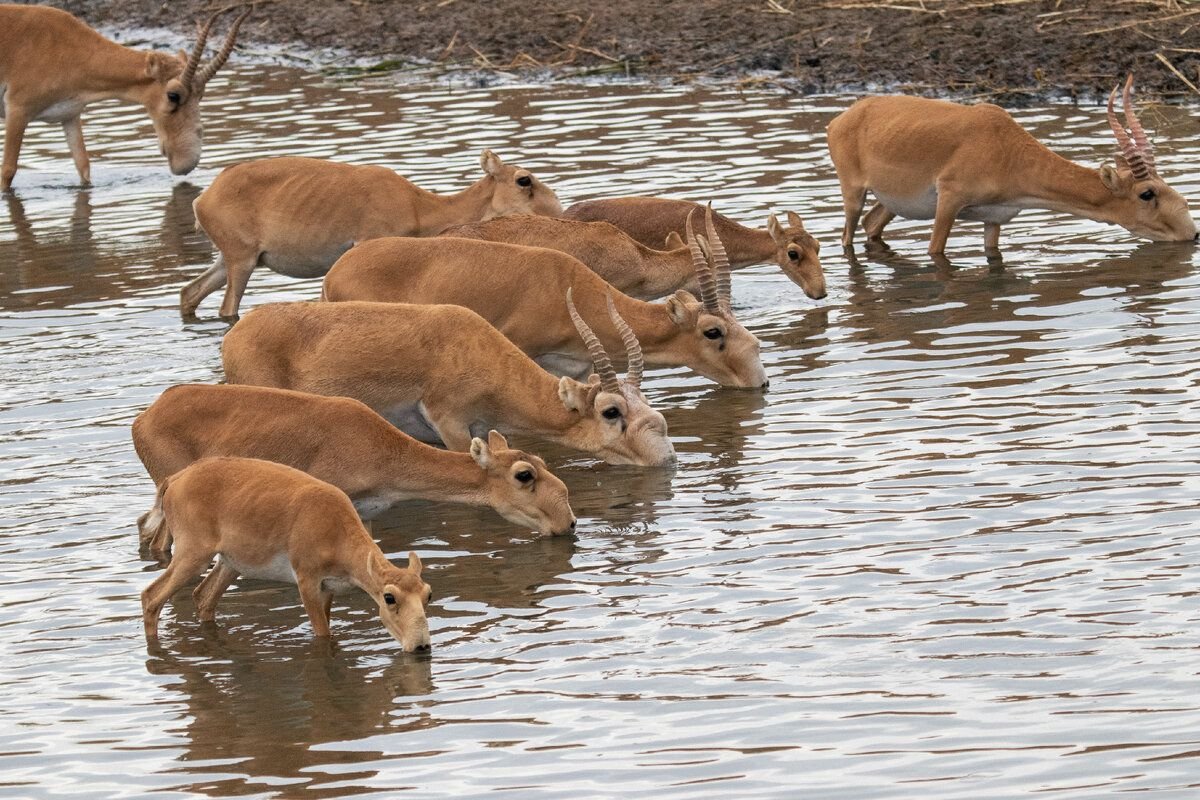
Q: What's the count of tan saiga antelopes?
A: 9